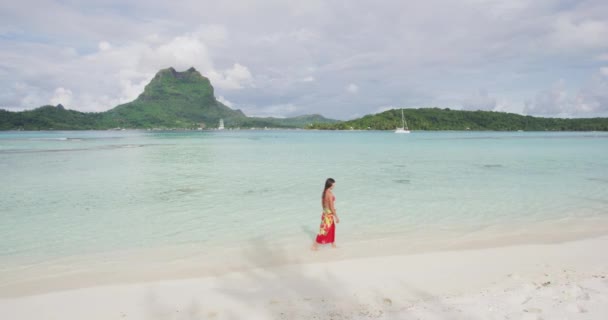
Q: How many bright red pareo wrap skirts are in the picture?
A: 1